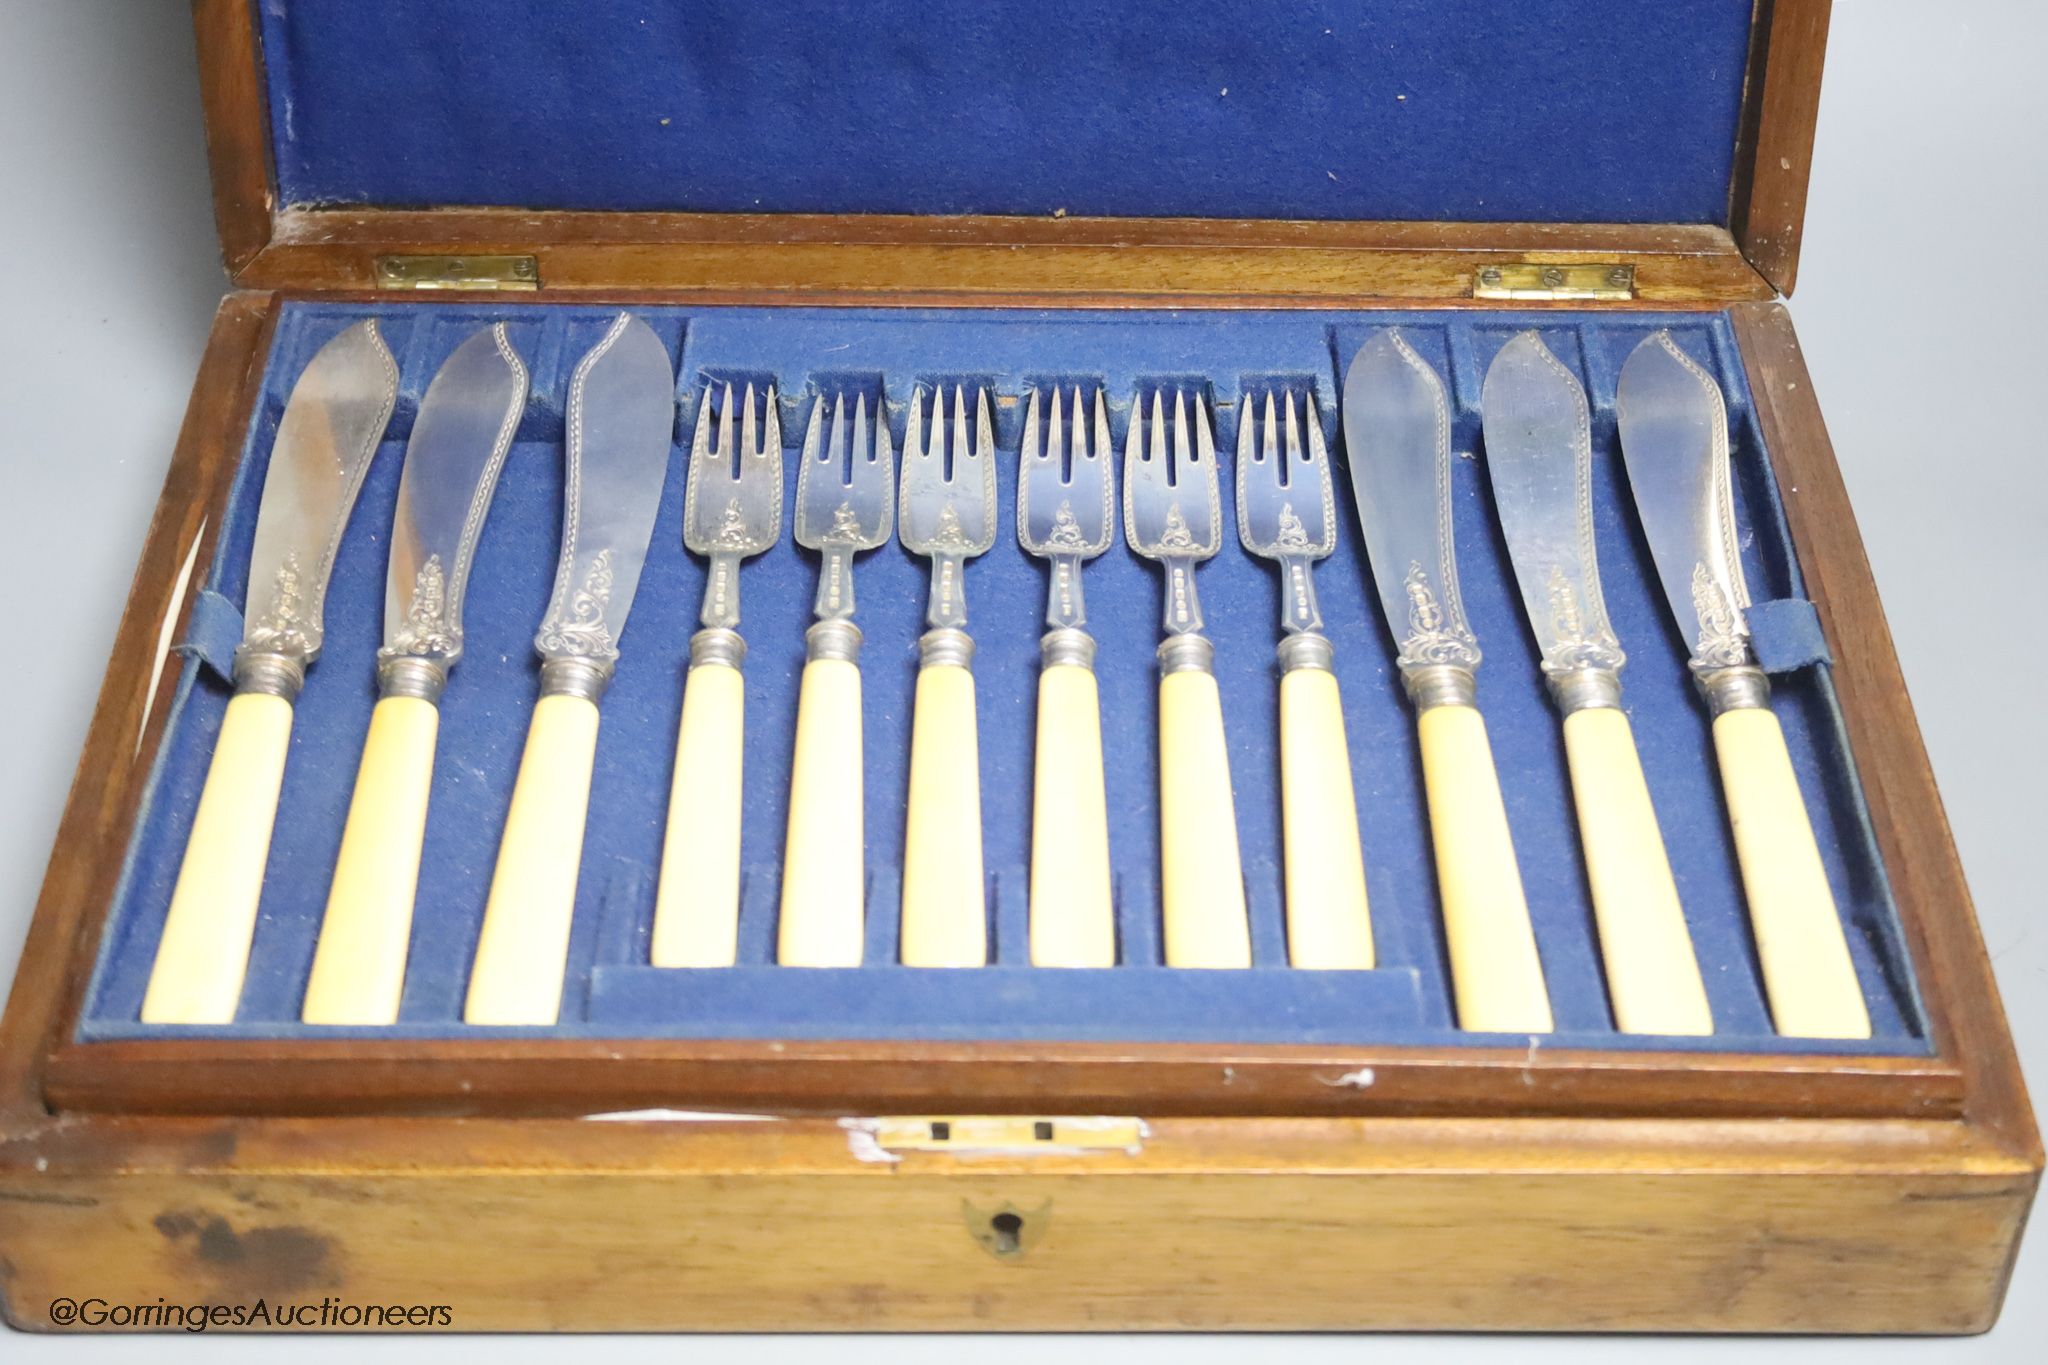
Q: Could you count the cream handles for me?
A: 12